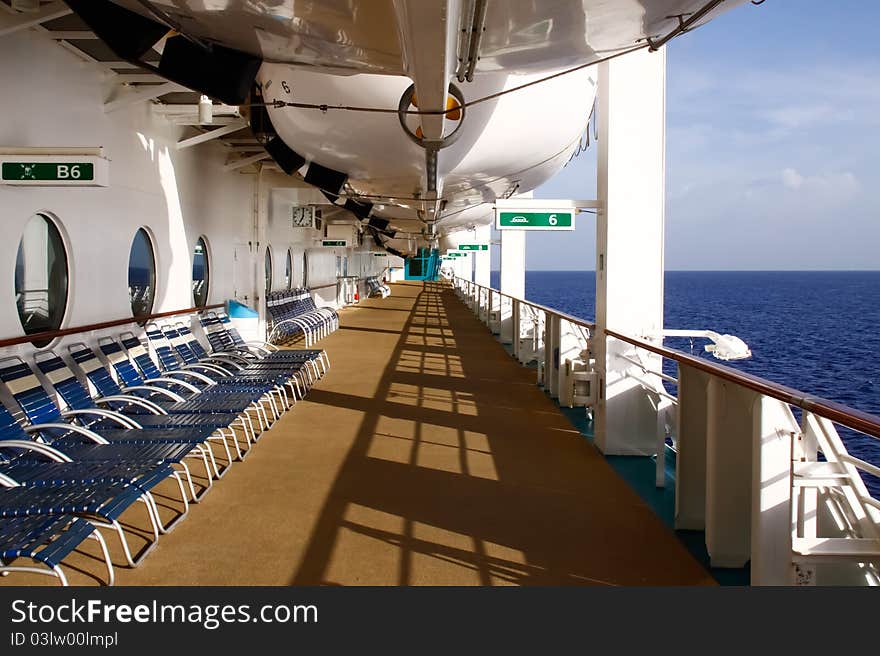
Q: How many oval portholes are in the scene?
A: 6